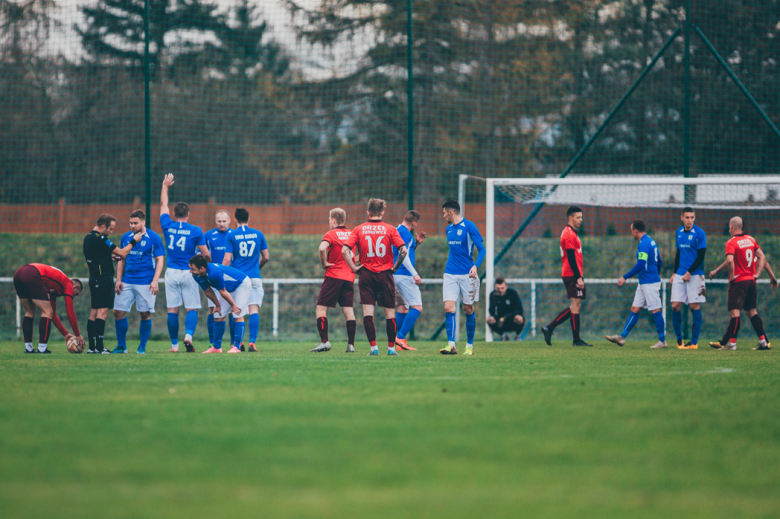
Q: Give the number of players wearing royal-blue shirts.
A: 9